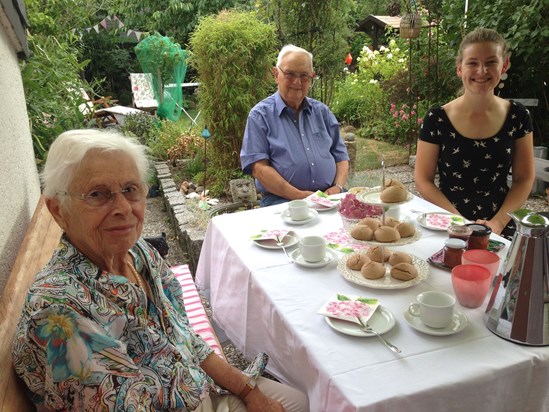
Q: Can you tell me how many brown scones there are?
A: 12